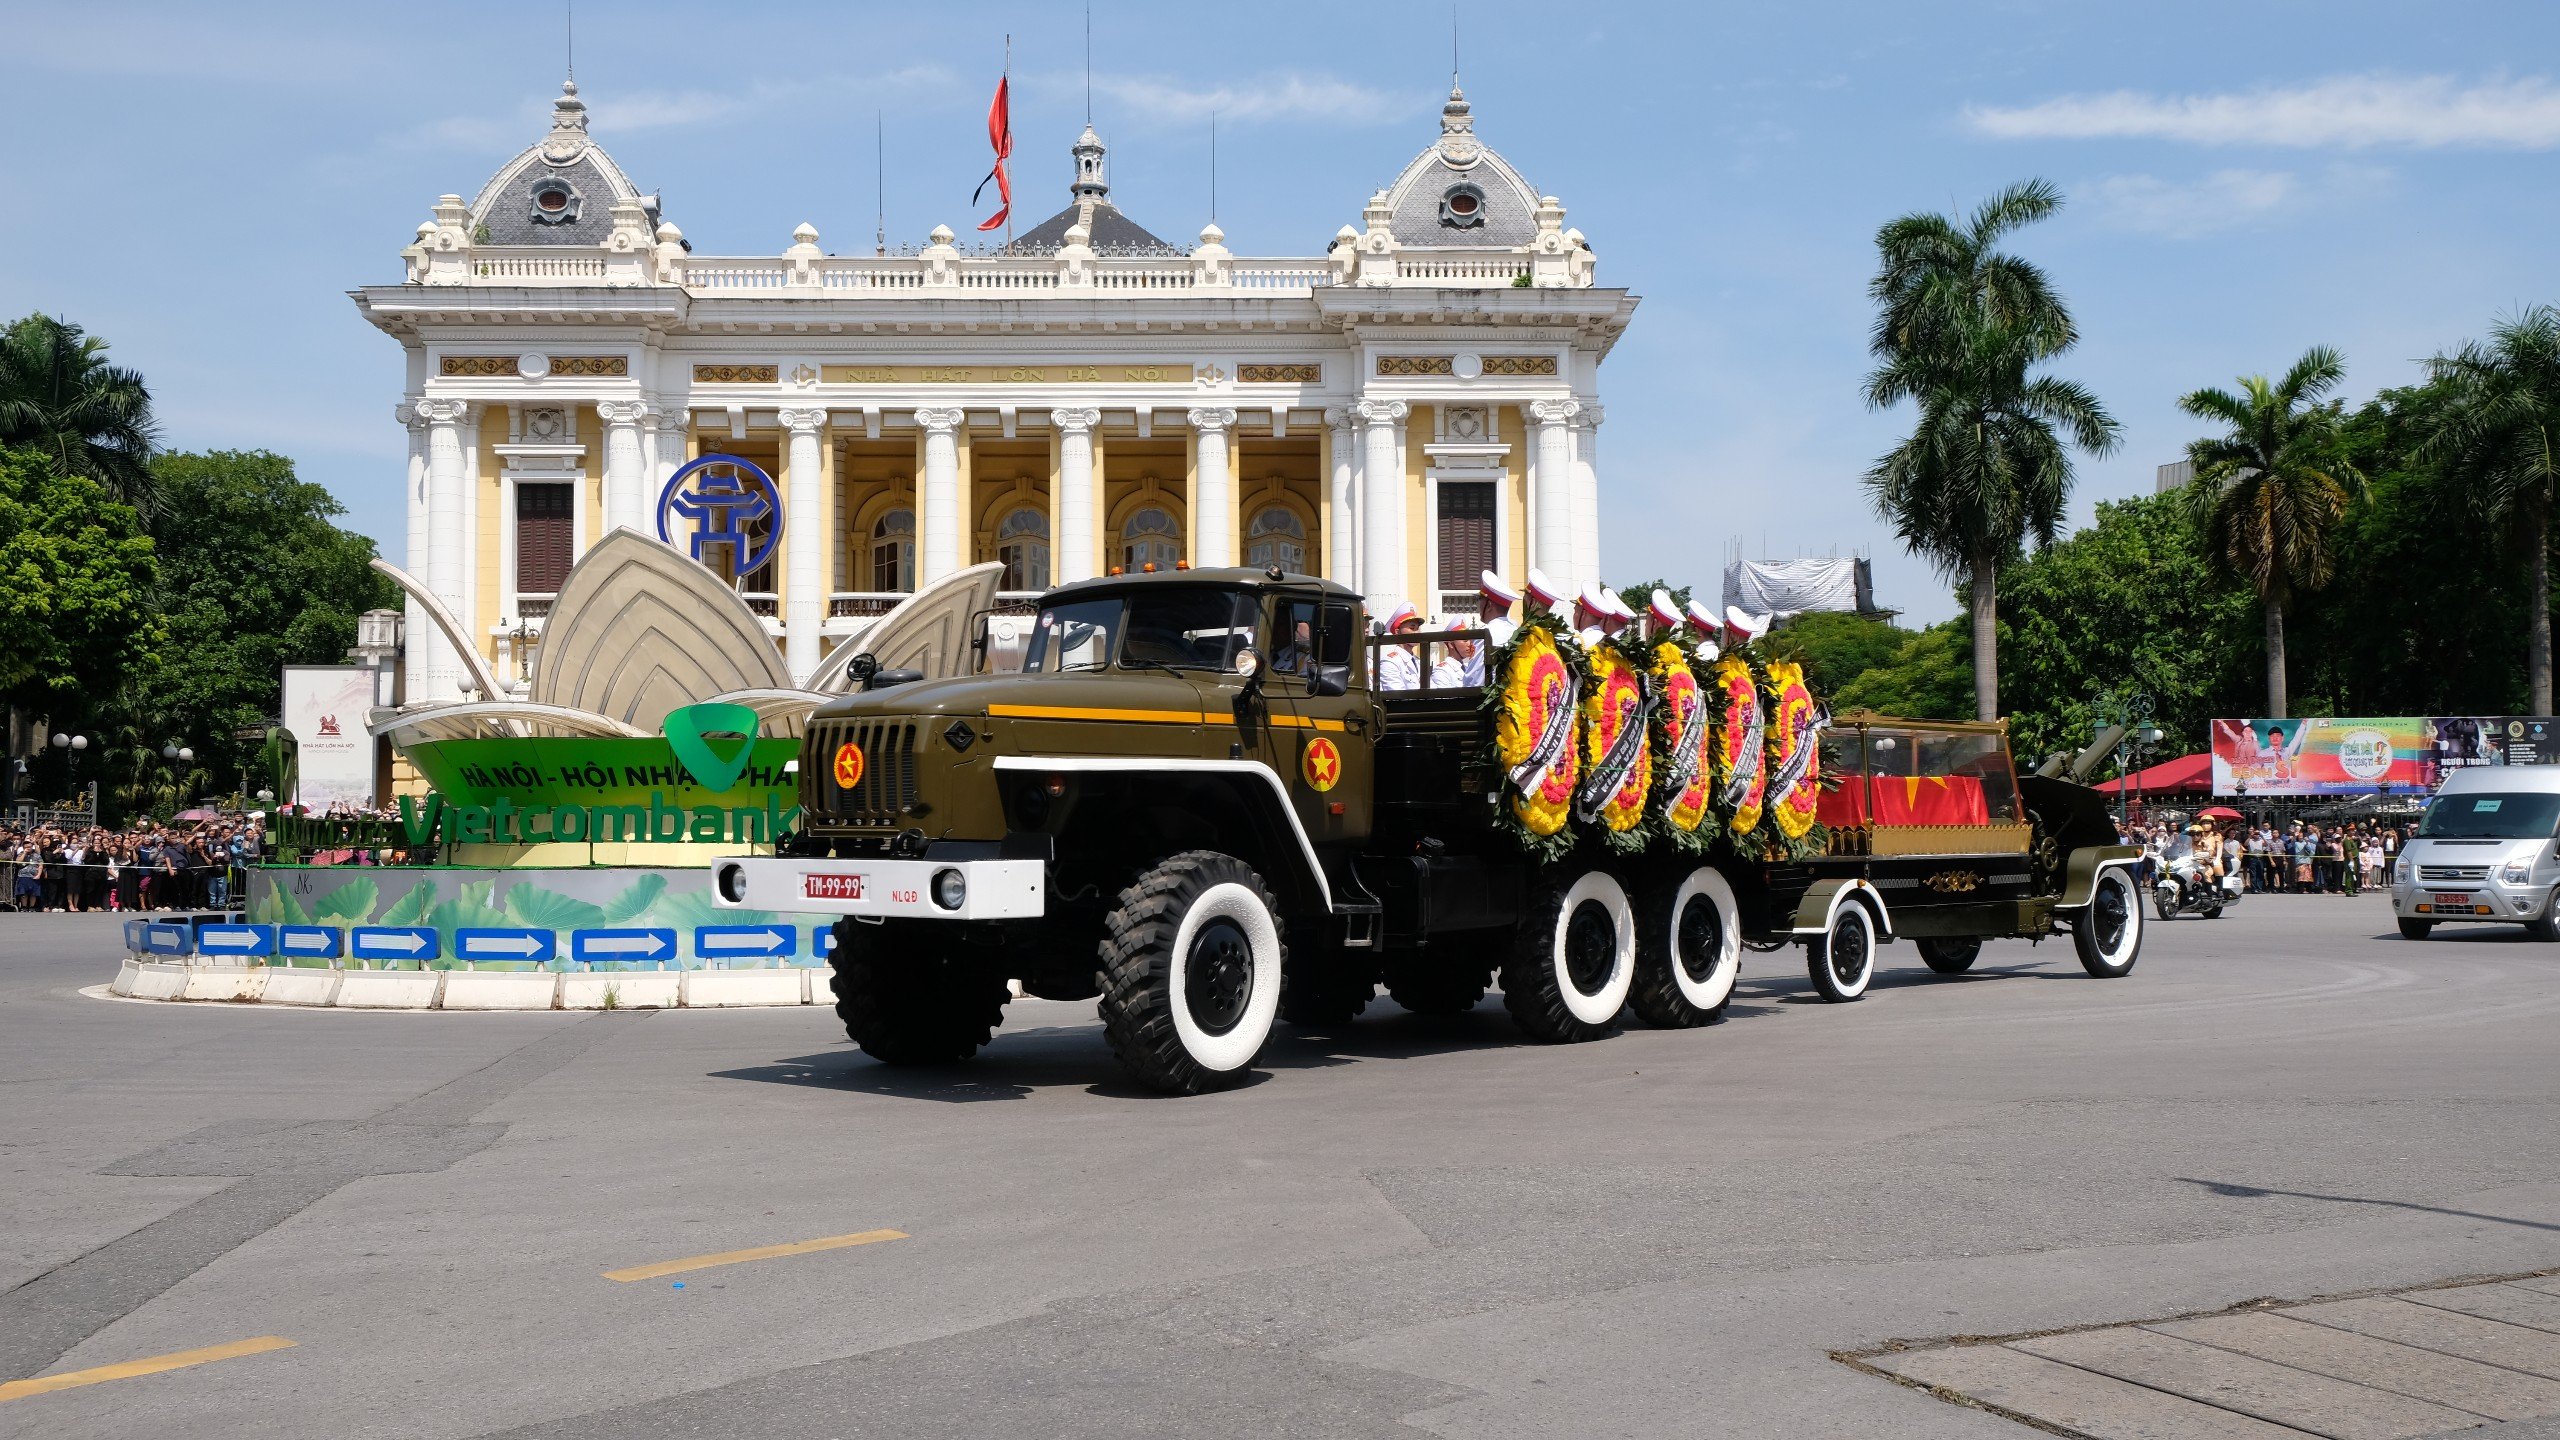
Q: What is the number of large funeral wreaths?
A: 5